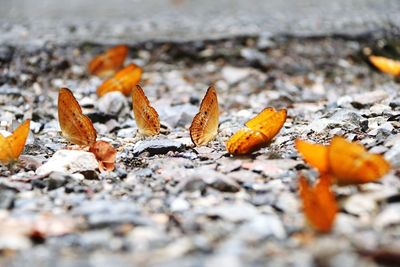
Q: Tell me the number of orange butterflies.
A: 10